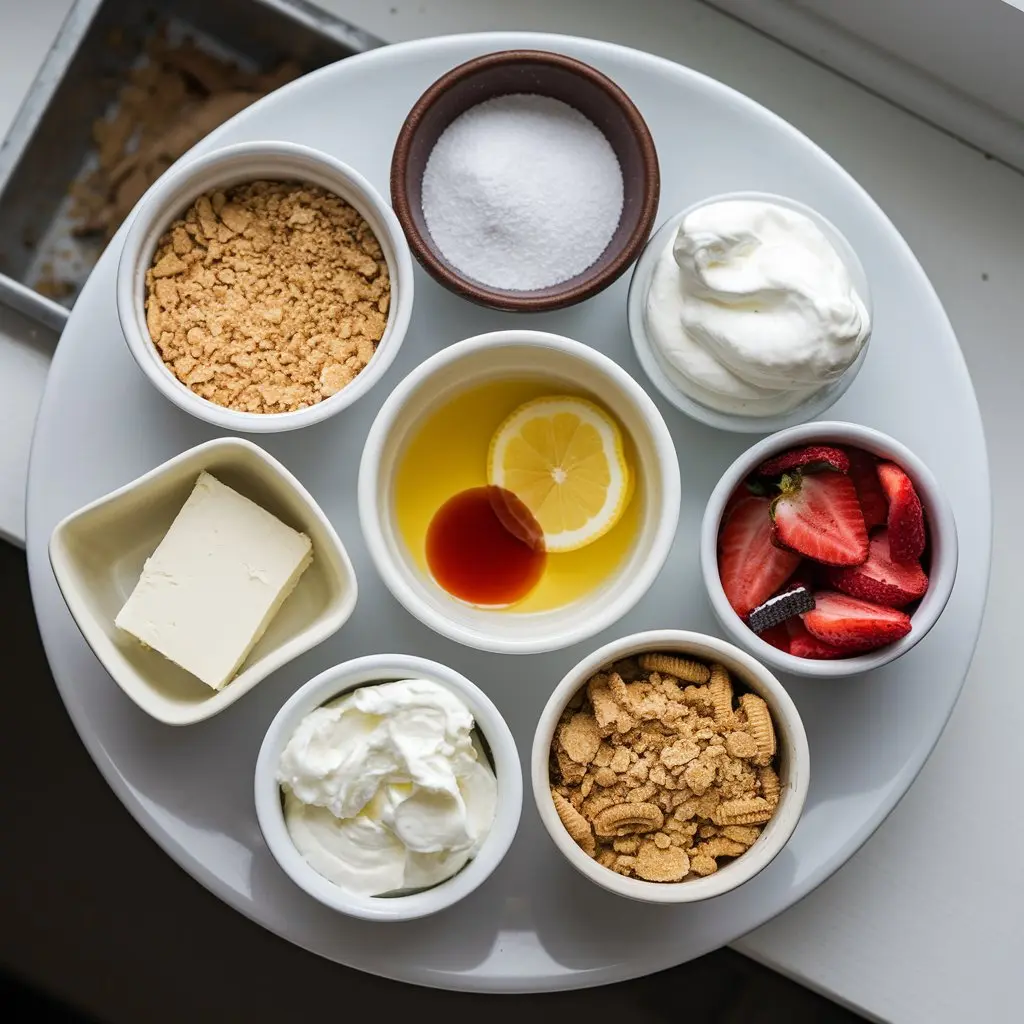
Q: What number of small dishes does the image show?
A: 8